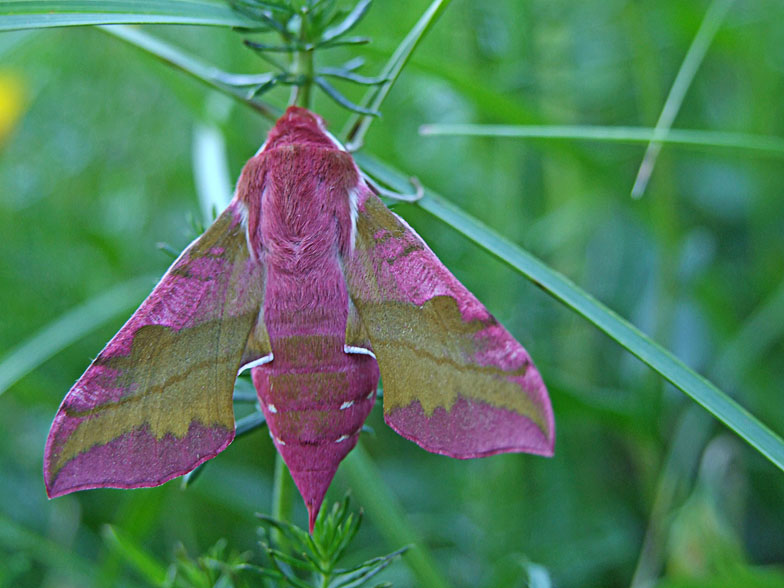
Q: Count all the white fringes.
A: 2